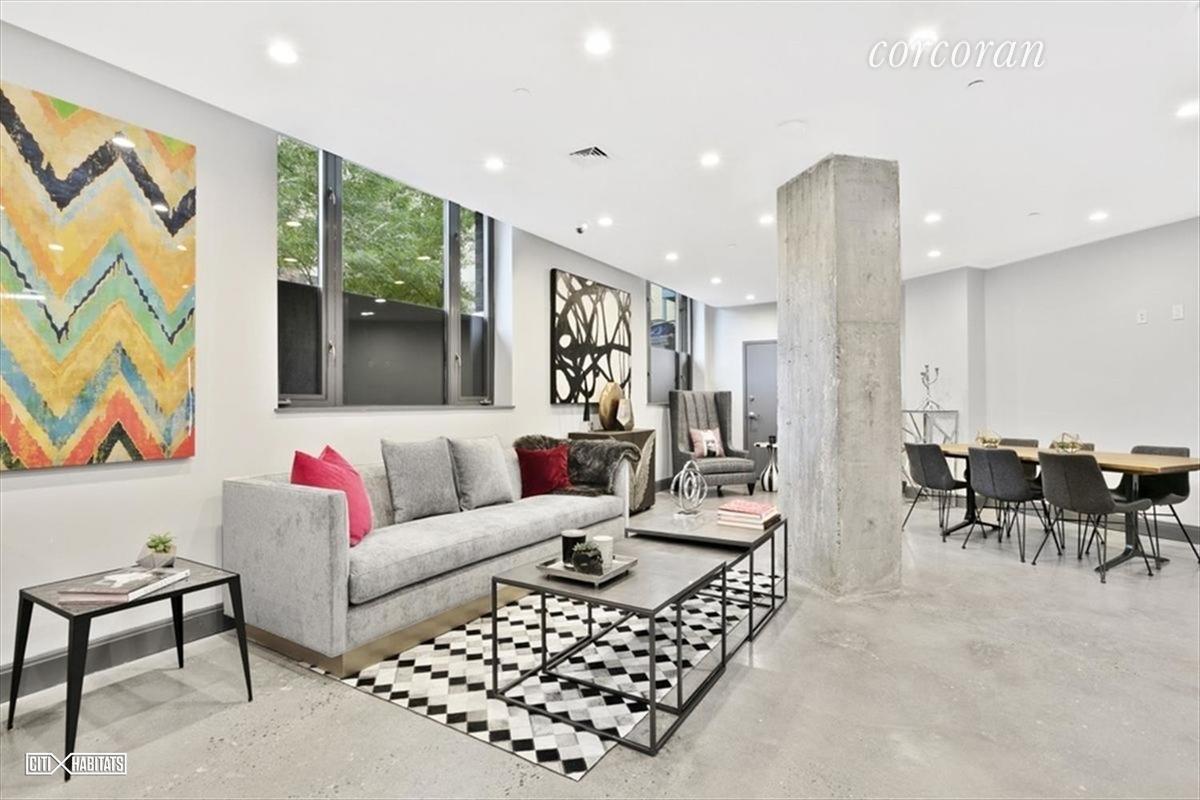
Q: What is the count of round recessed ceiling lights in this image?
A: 14